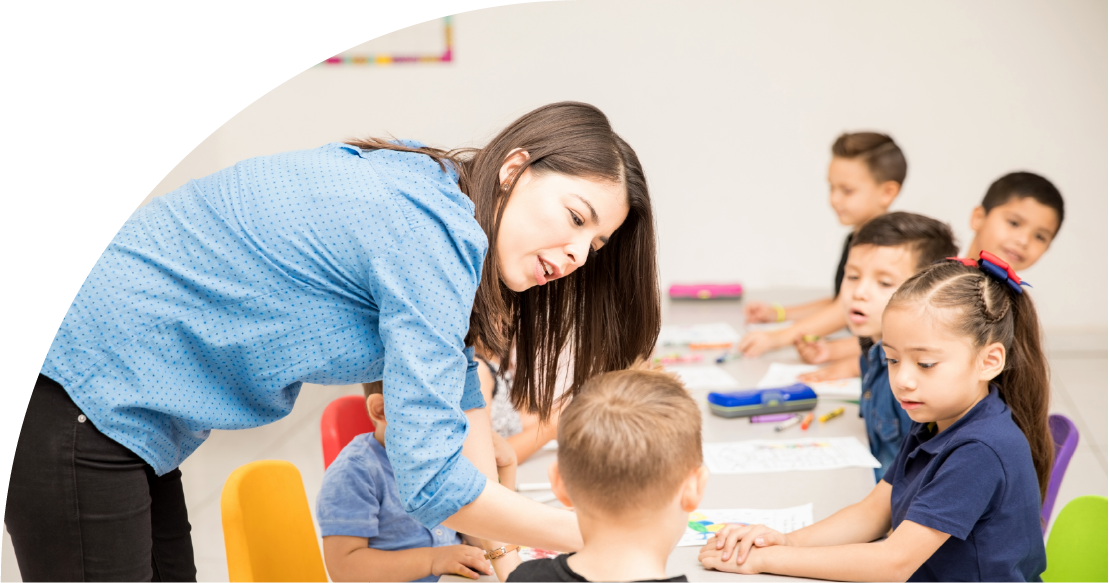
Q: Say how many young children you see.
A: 7